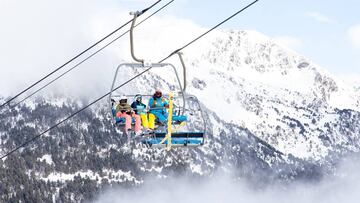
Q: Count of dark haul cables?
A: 3